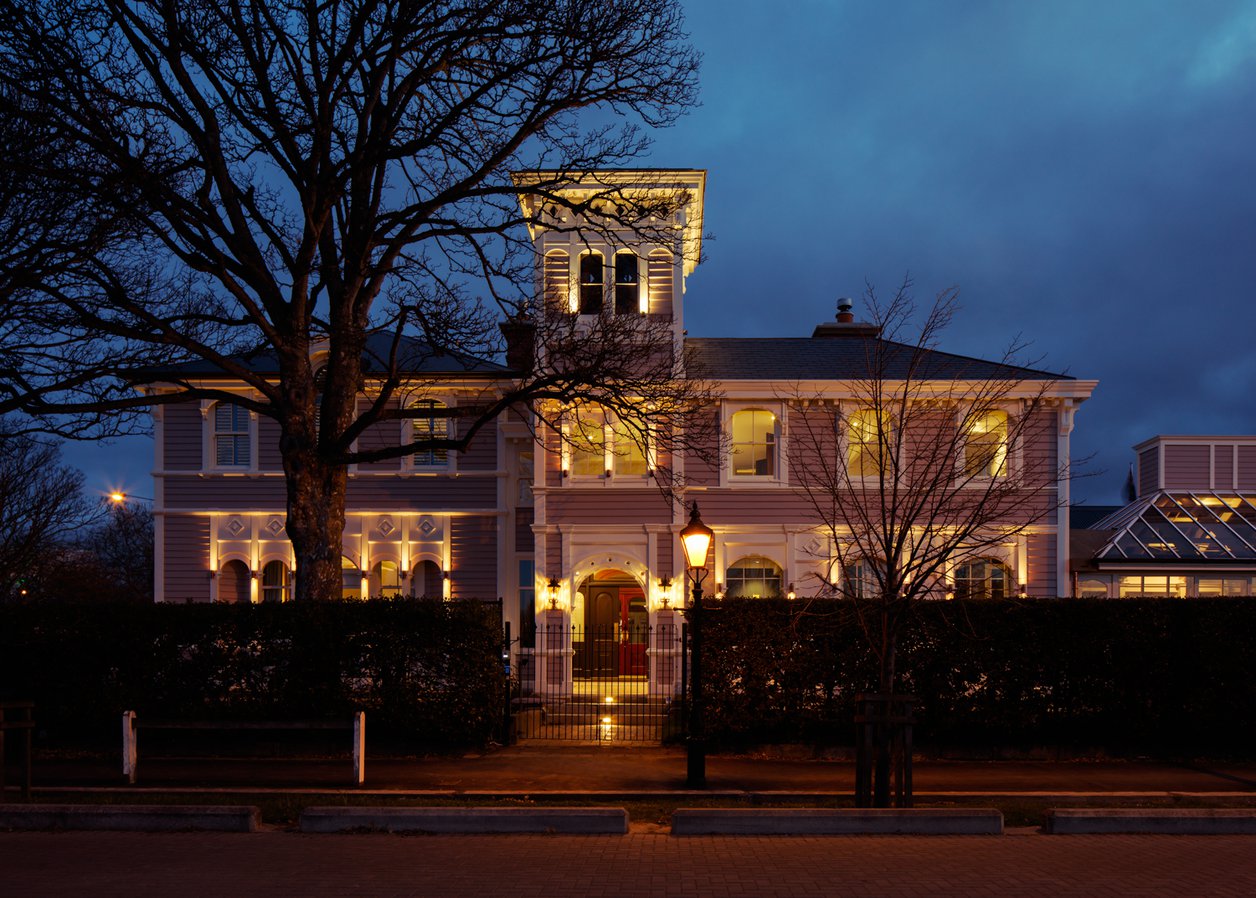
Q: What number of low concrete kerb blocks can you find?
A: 4